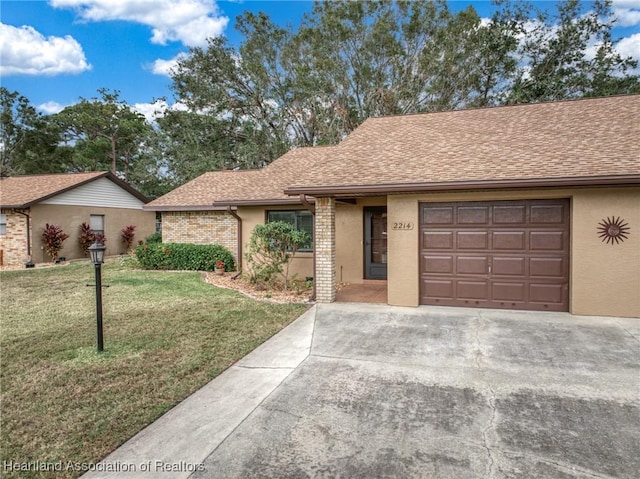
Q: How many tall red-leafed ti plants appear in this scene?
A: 3